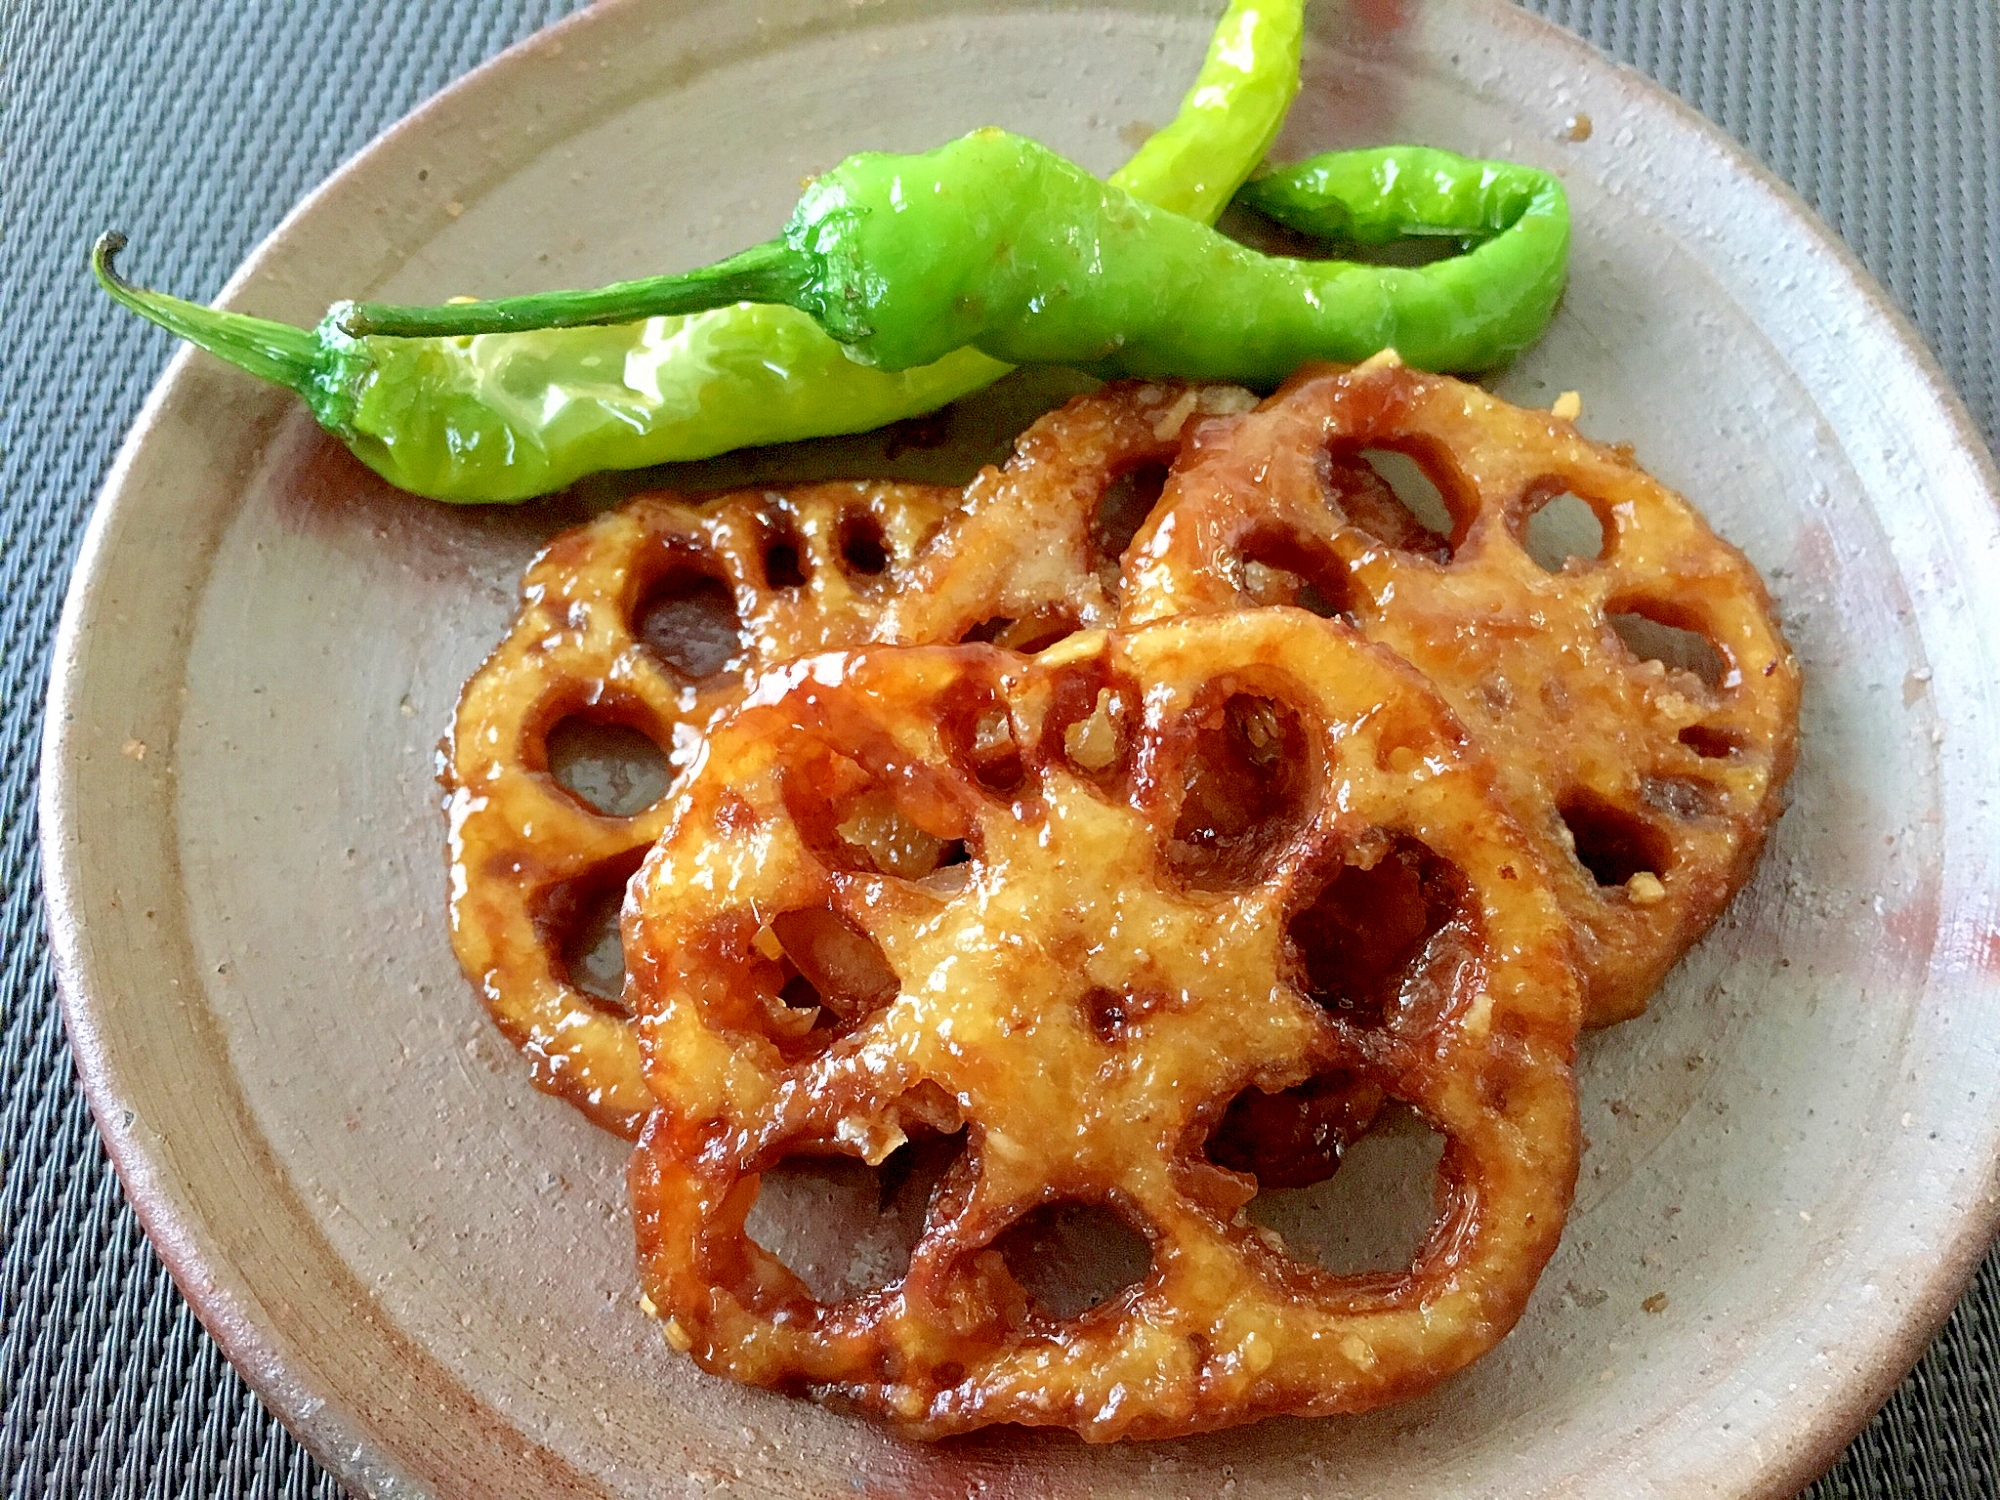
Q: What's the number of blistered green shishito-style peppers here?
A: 2